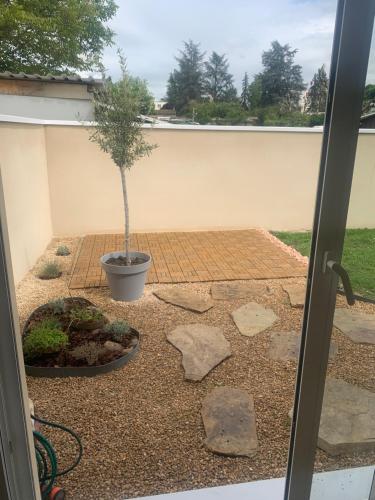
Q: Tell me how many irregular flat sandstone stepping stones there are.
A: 9